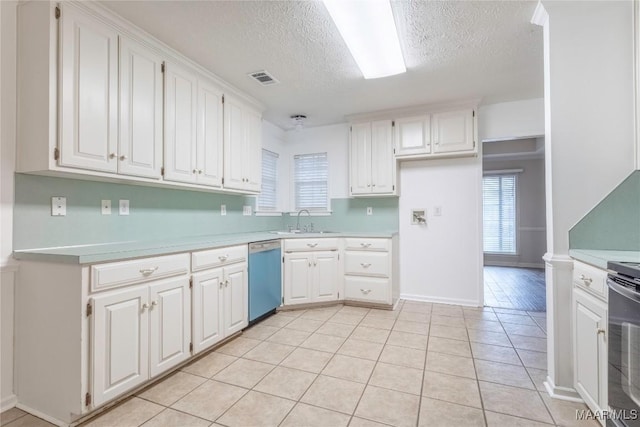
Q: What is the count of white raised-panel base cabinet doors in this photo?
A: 7